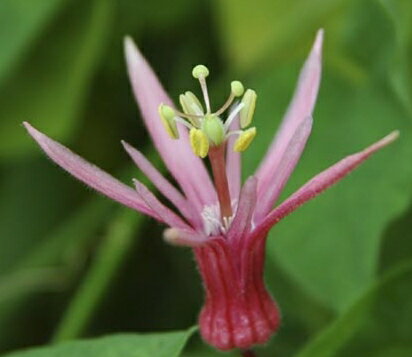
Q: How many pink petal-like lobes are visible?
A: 10